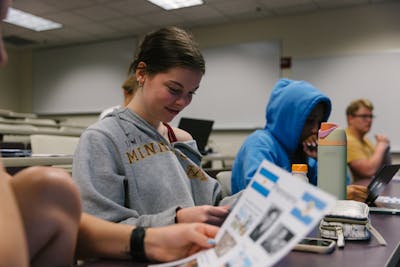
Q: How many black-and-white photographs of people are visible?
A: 2